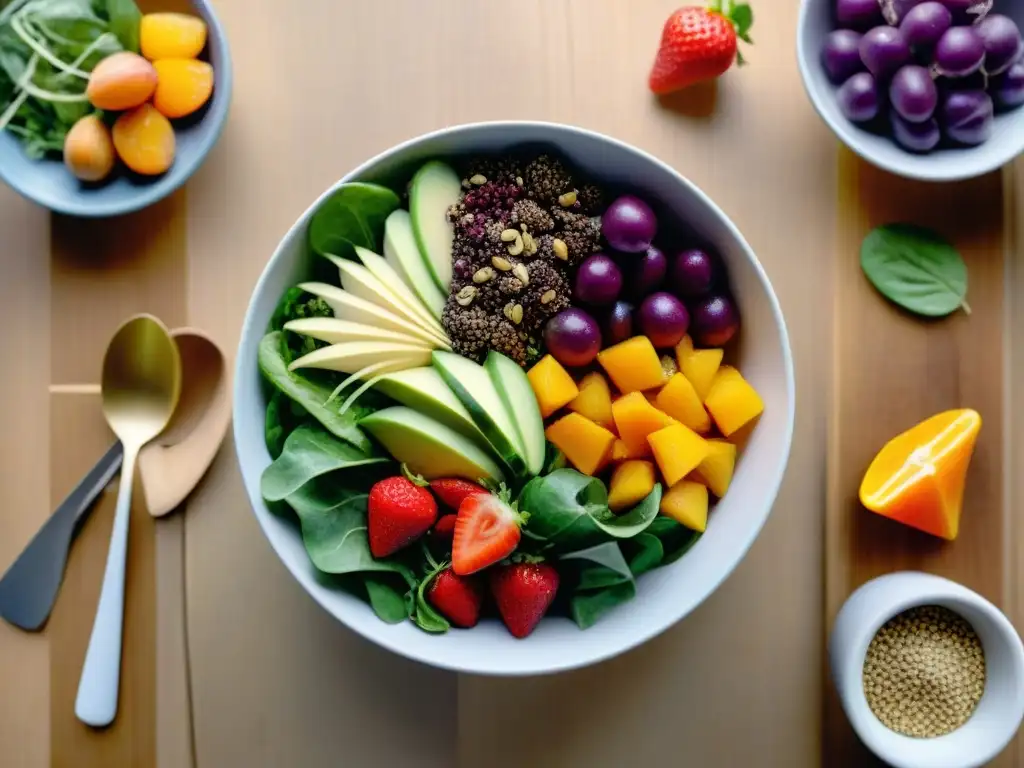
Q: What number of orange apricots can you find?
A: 5